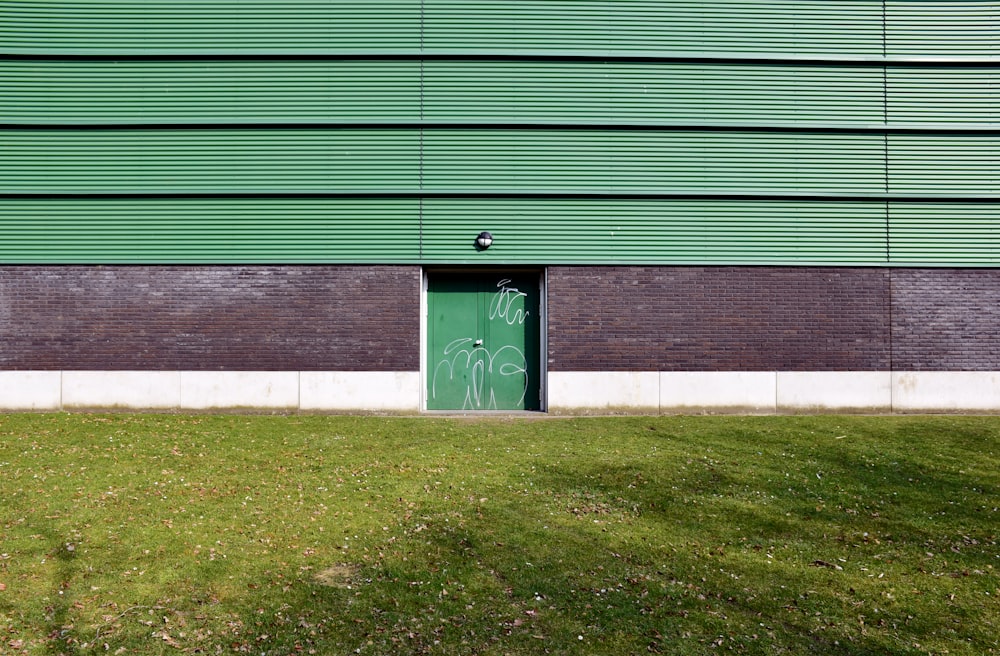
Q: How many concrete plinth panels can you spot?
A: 8